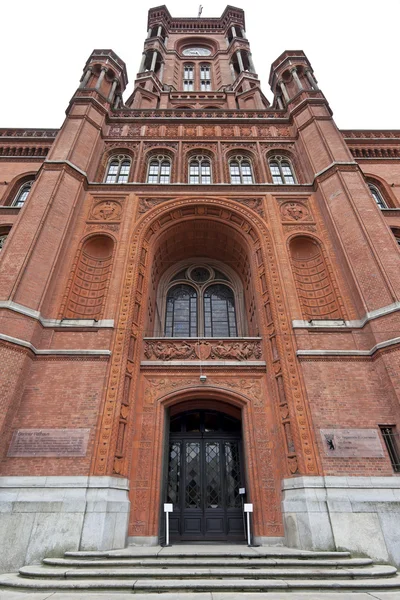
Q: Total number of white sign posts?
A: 2